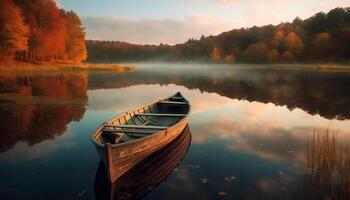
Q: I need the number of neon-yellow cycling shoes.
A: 0